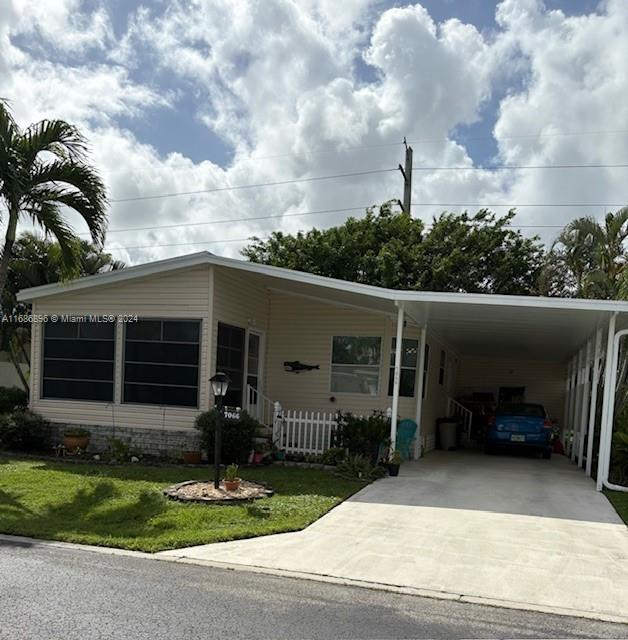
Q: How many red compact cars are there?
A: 0